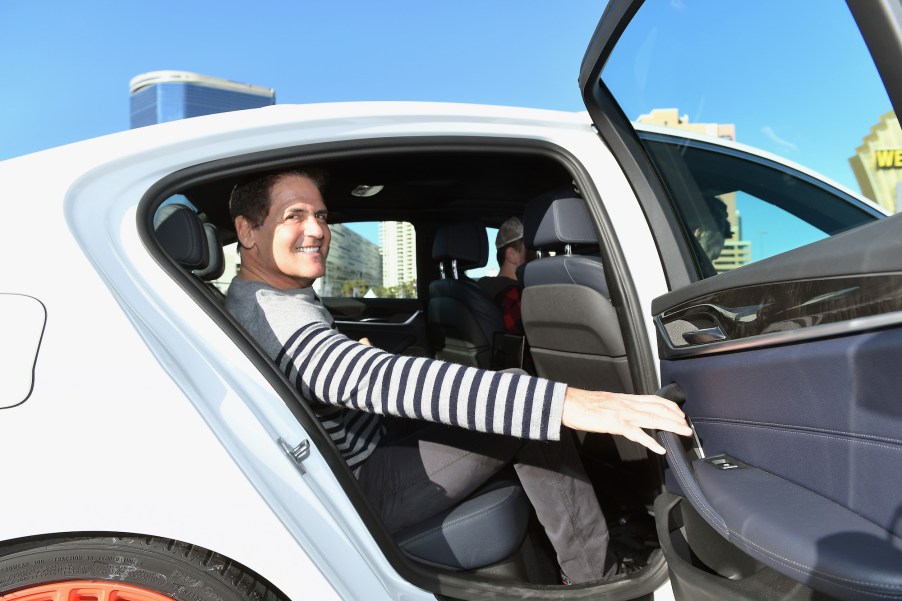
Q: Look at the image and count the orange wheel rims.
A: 1